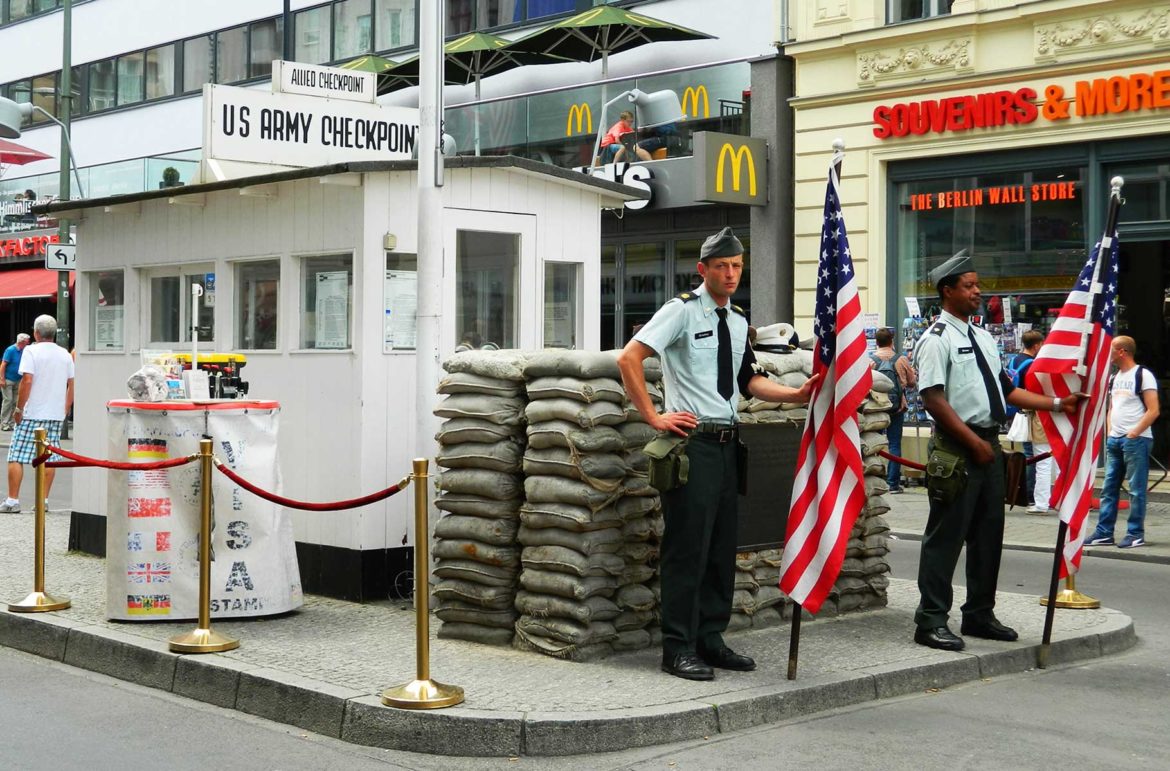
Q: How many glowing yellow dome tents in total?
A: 0